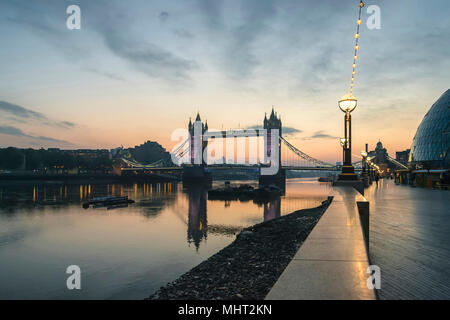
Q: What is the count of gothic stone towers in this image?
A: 2